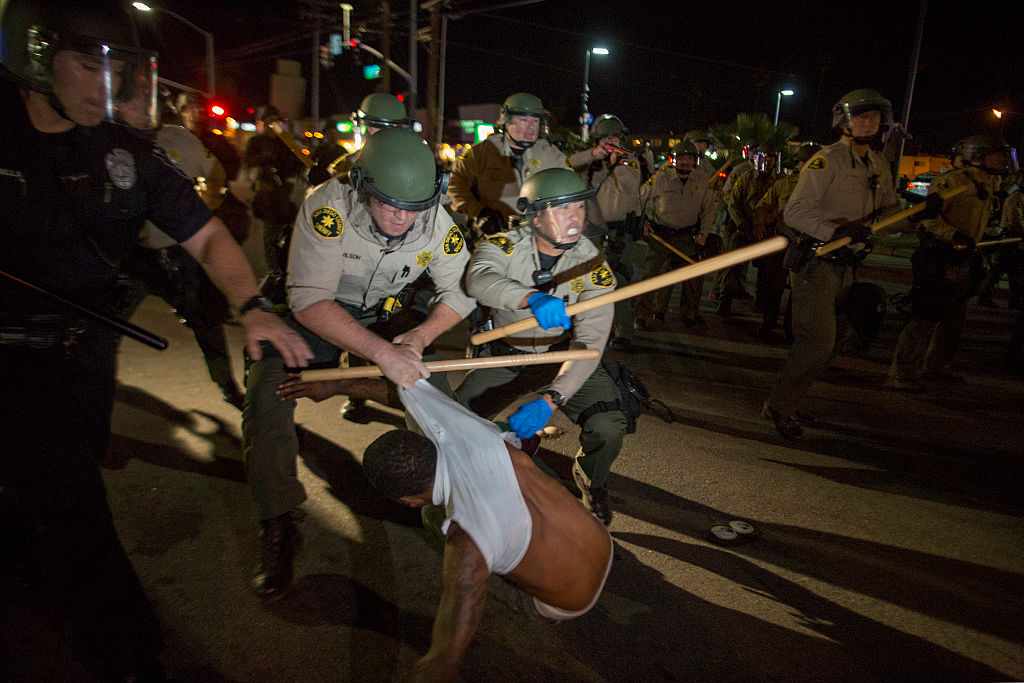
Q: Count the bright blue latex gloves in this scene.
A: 2